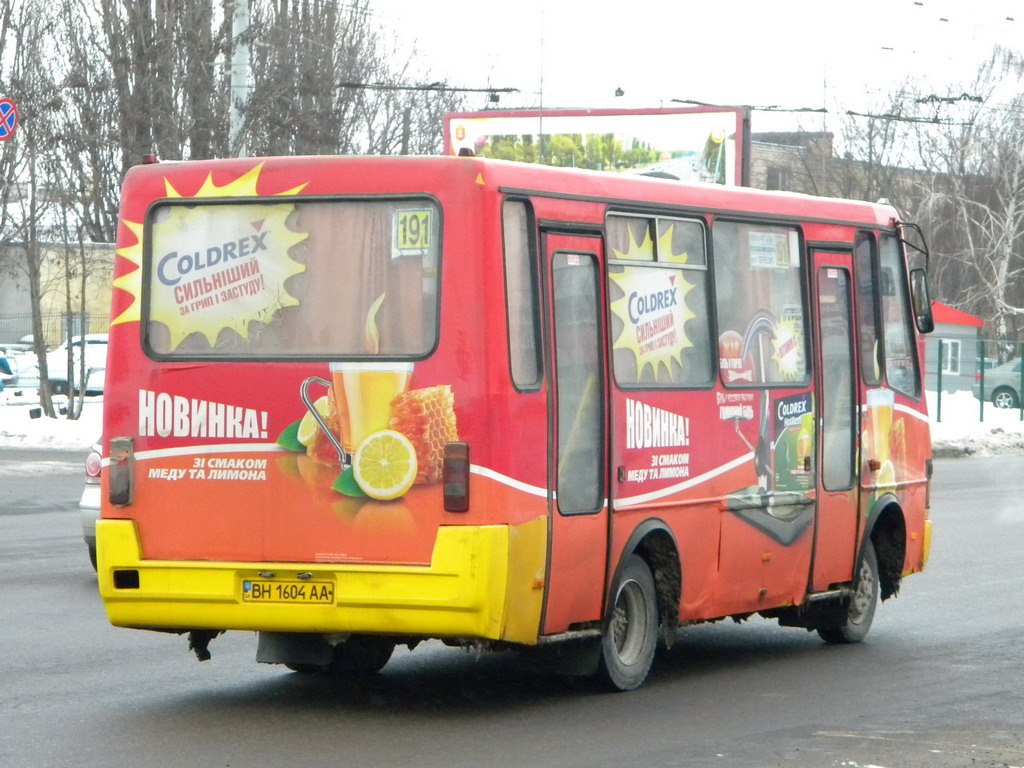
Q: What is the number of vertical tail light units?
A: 2